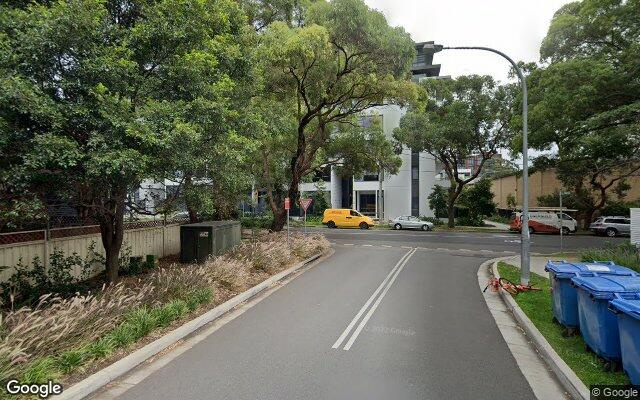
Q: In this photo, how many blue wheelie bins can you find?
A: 3